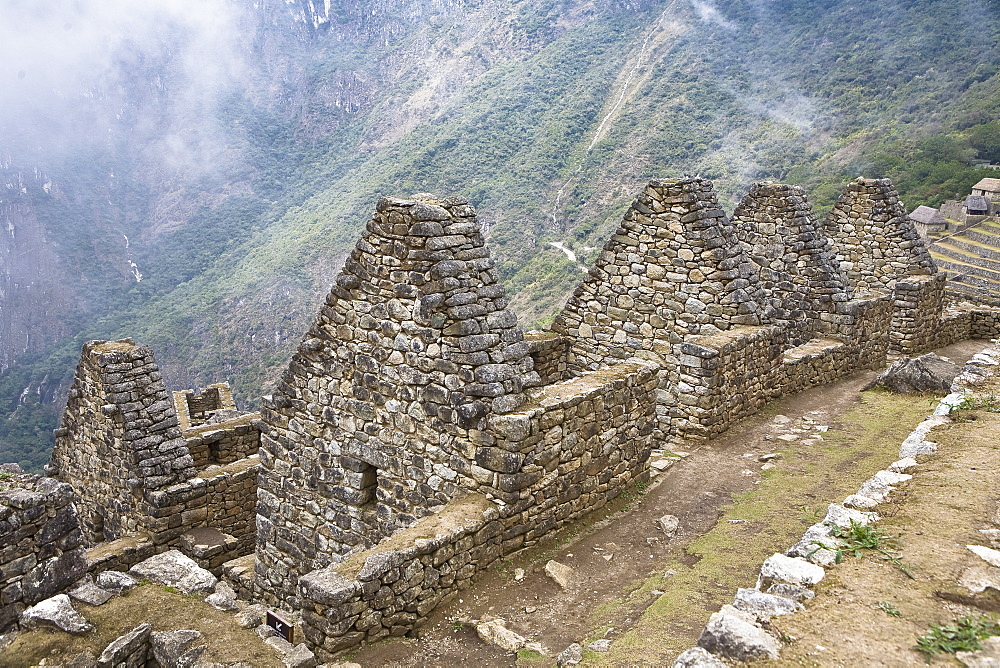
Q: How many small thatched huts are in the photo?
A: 3